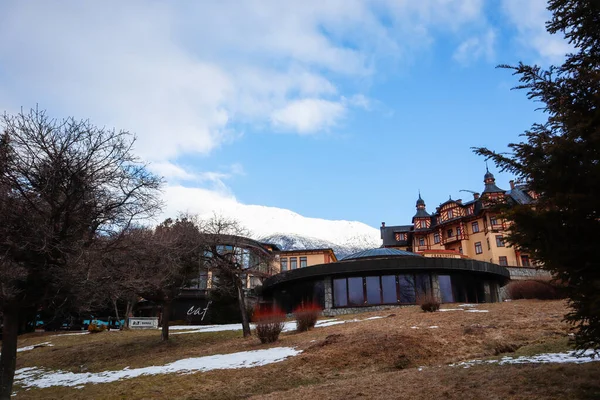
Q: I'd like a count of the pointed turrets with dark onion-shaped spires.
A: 2